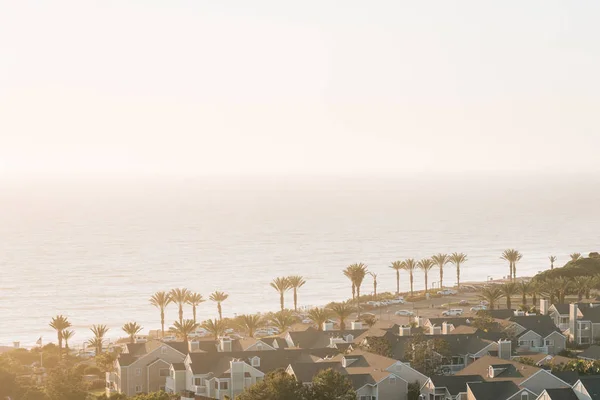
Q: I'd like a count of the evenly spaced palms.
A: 5